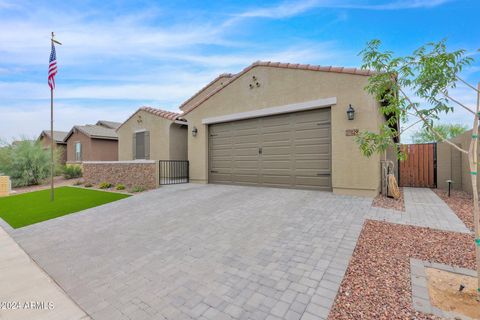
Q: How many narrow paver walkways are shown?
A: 1